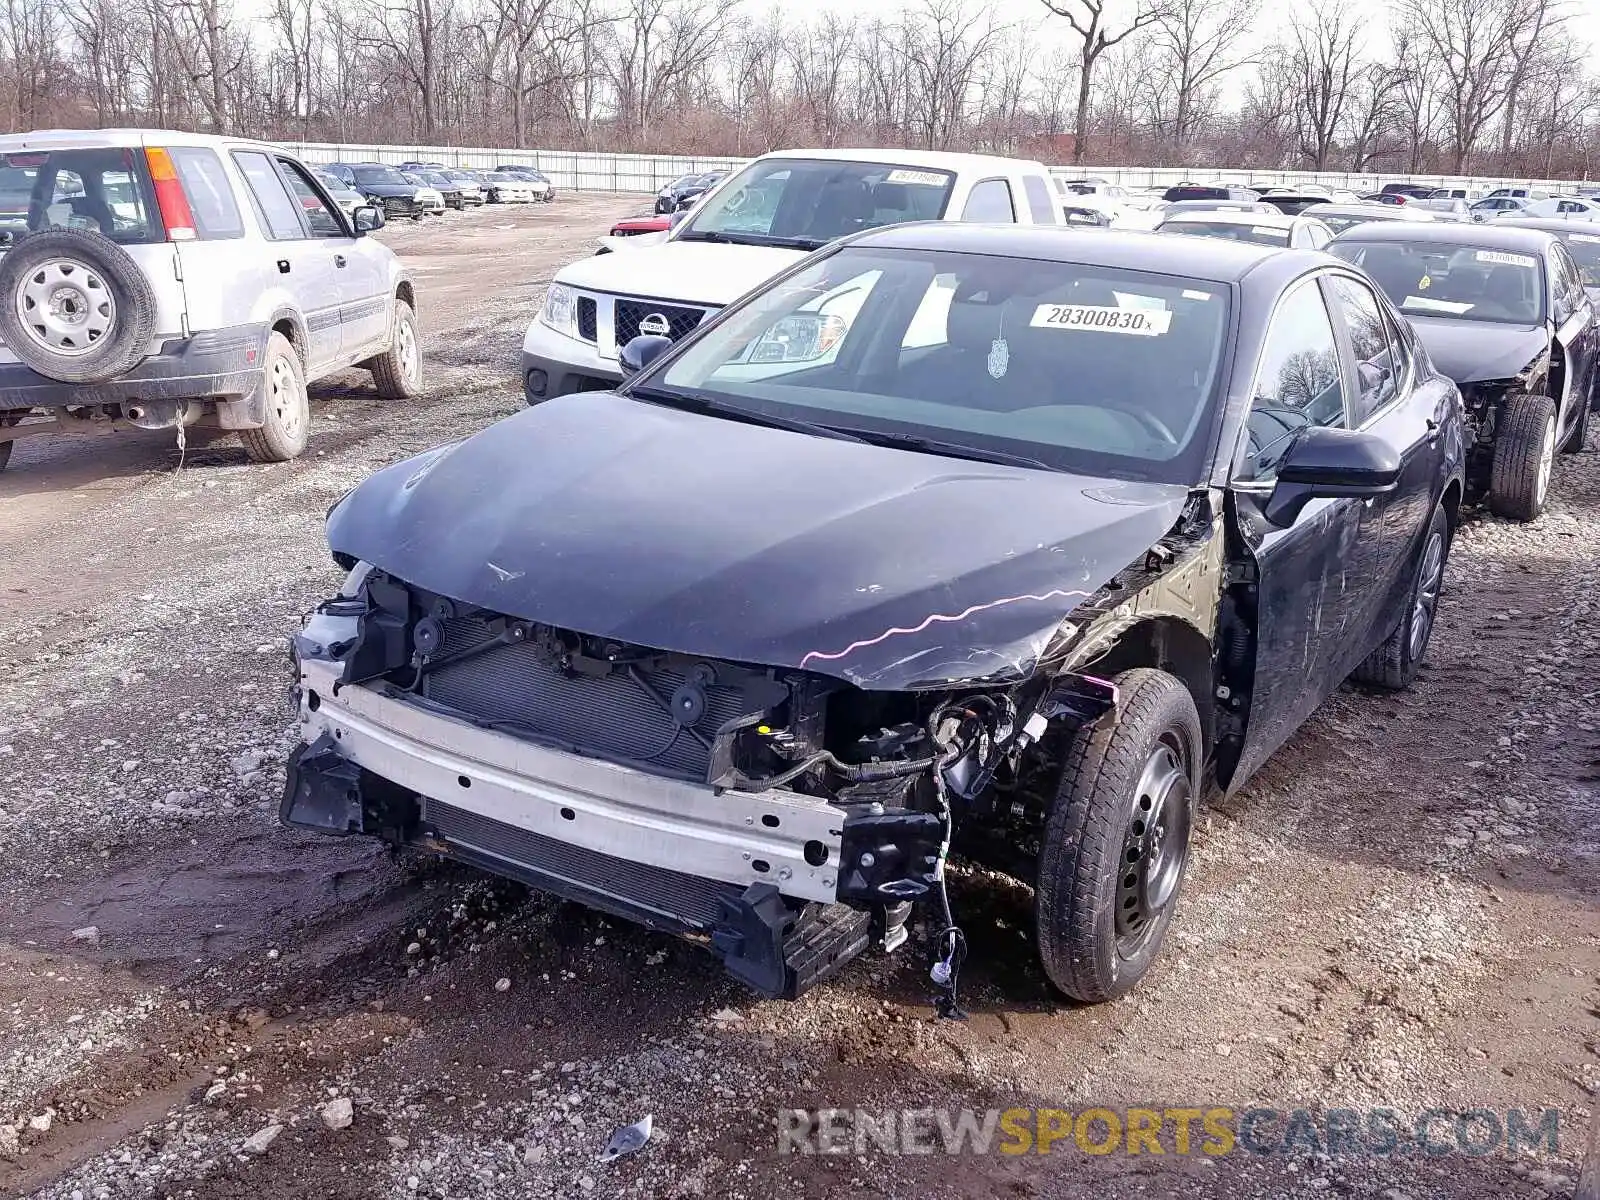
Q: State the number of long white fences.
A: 1